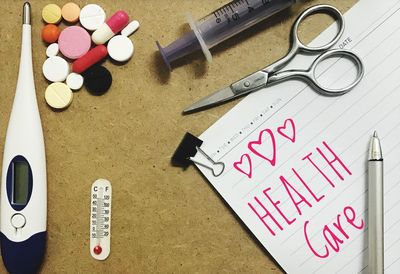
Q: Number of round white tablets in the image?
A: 4